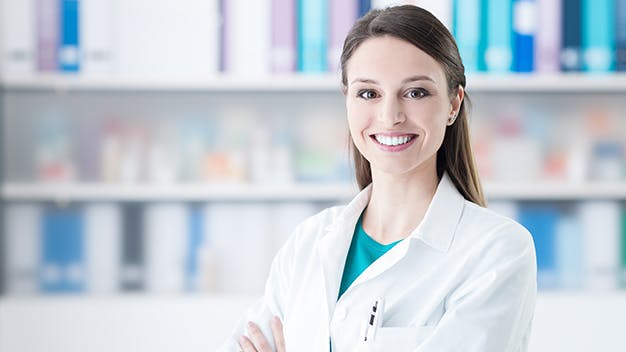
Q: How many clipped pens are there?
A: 1